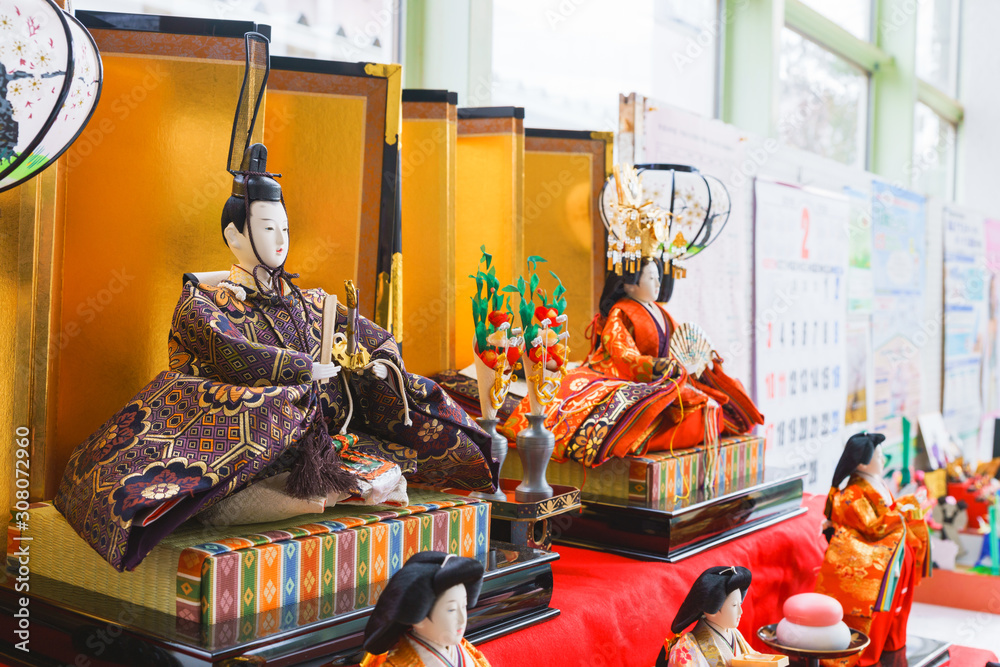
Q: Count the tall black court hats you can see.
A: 1